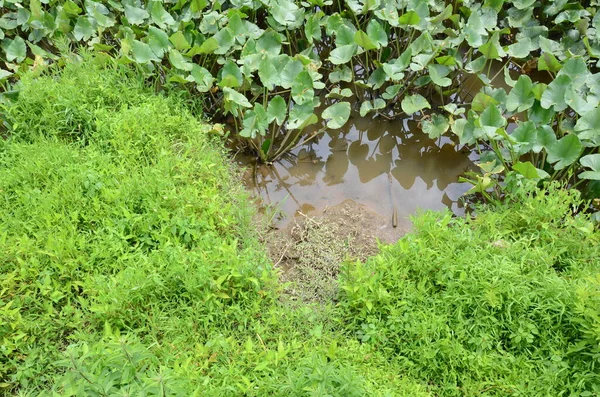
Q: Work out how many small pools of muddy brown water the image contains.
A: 1